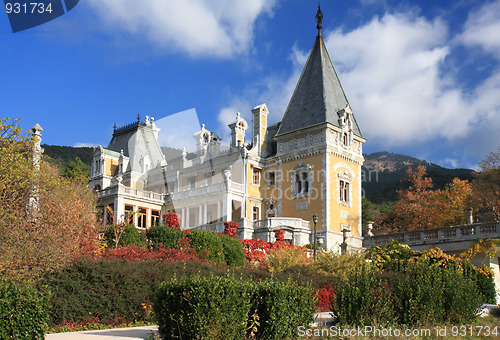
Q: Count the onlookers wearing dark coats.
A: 0